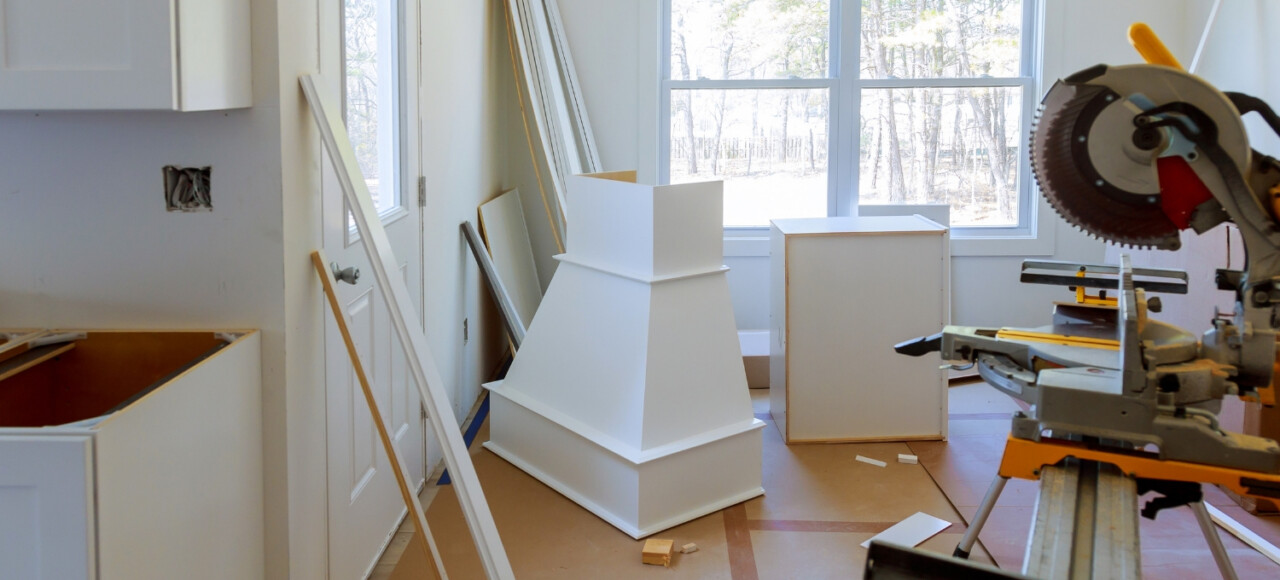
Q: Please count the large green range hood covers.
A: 0